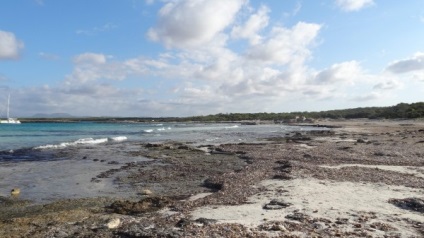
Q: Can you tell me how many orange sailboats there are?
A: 0